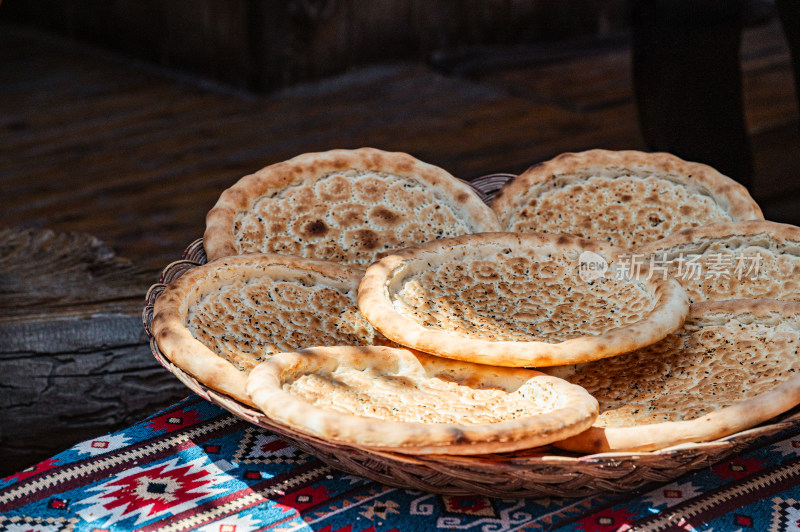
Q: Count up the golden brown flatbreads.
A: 7